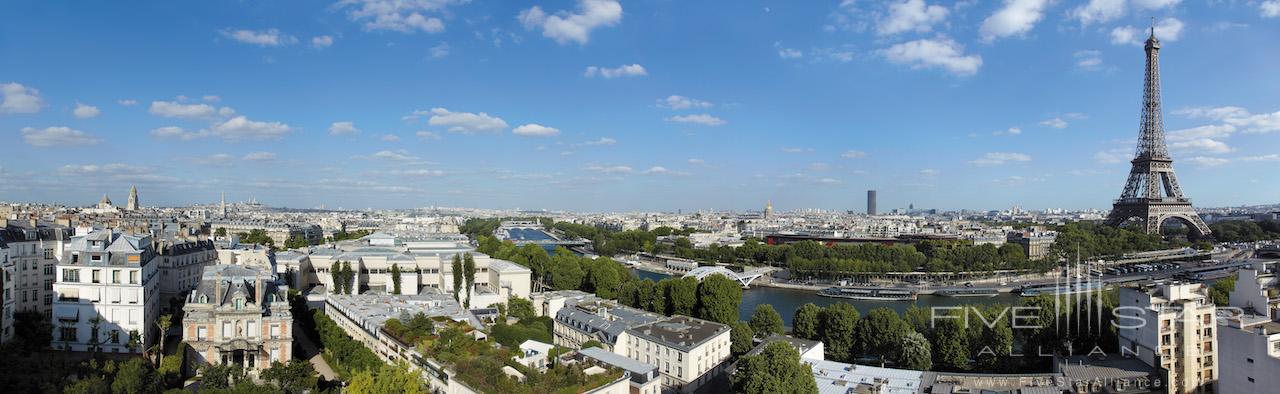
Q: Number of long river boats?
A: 3